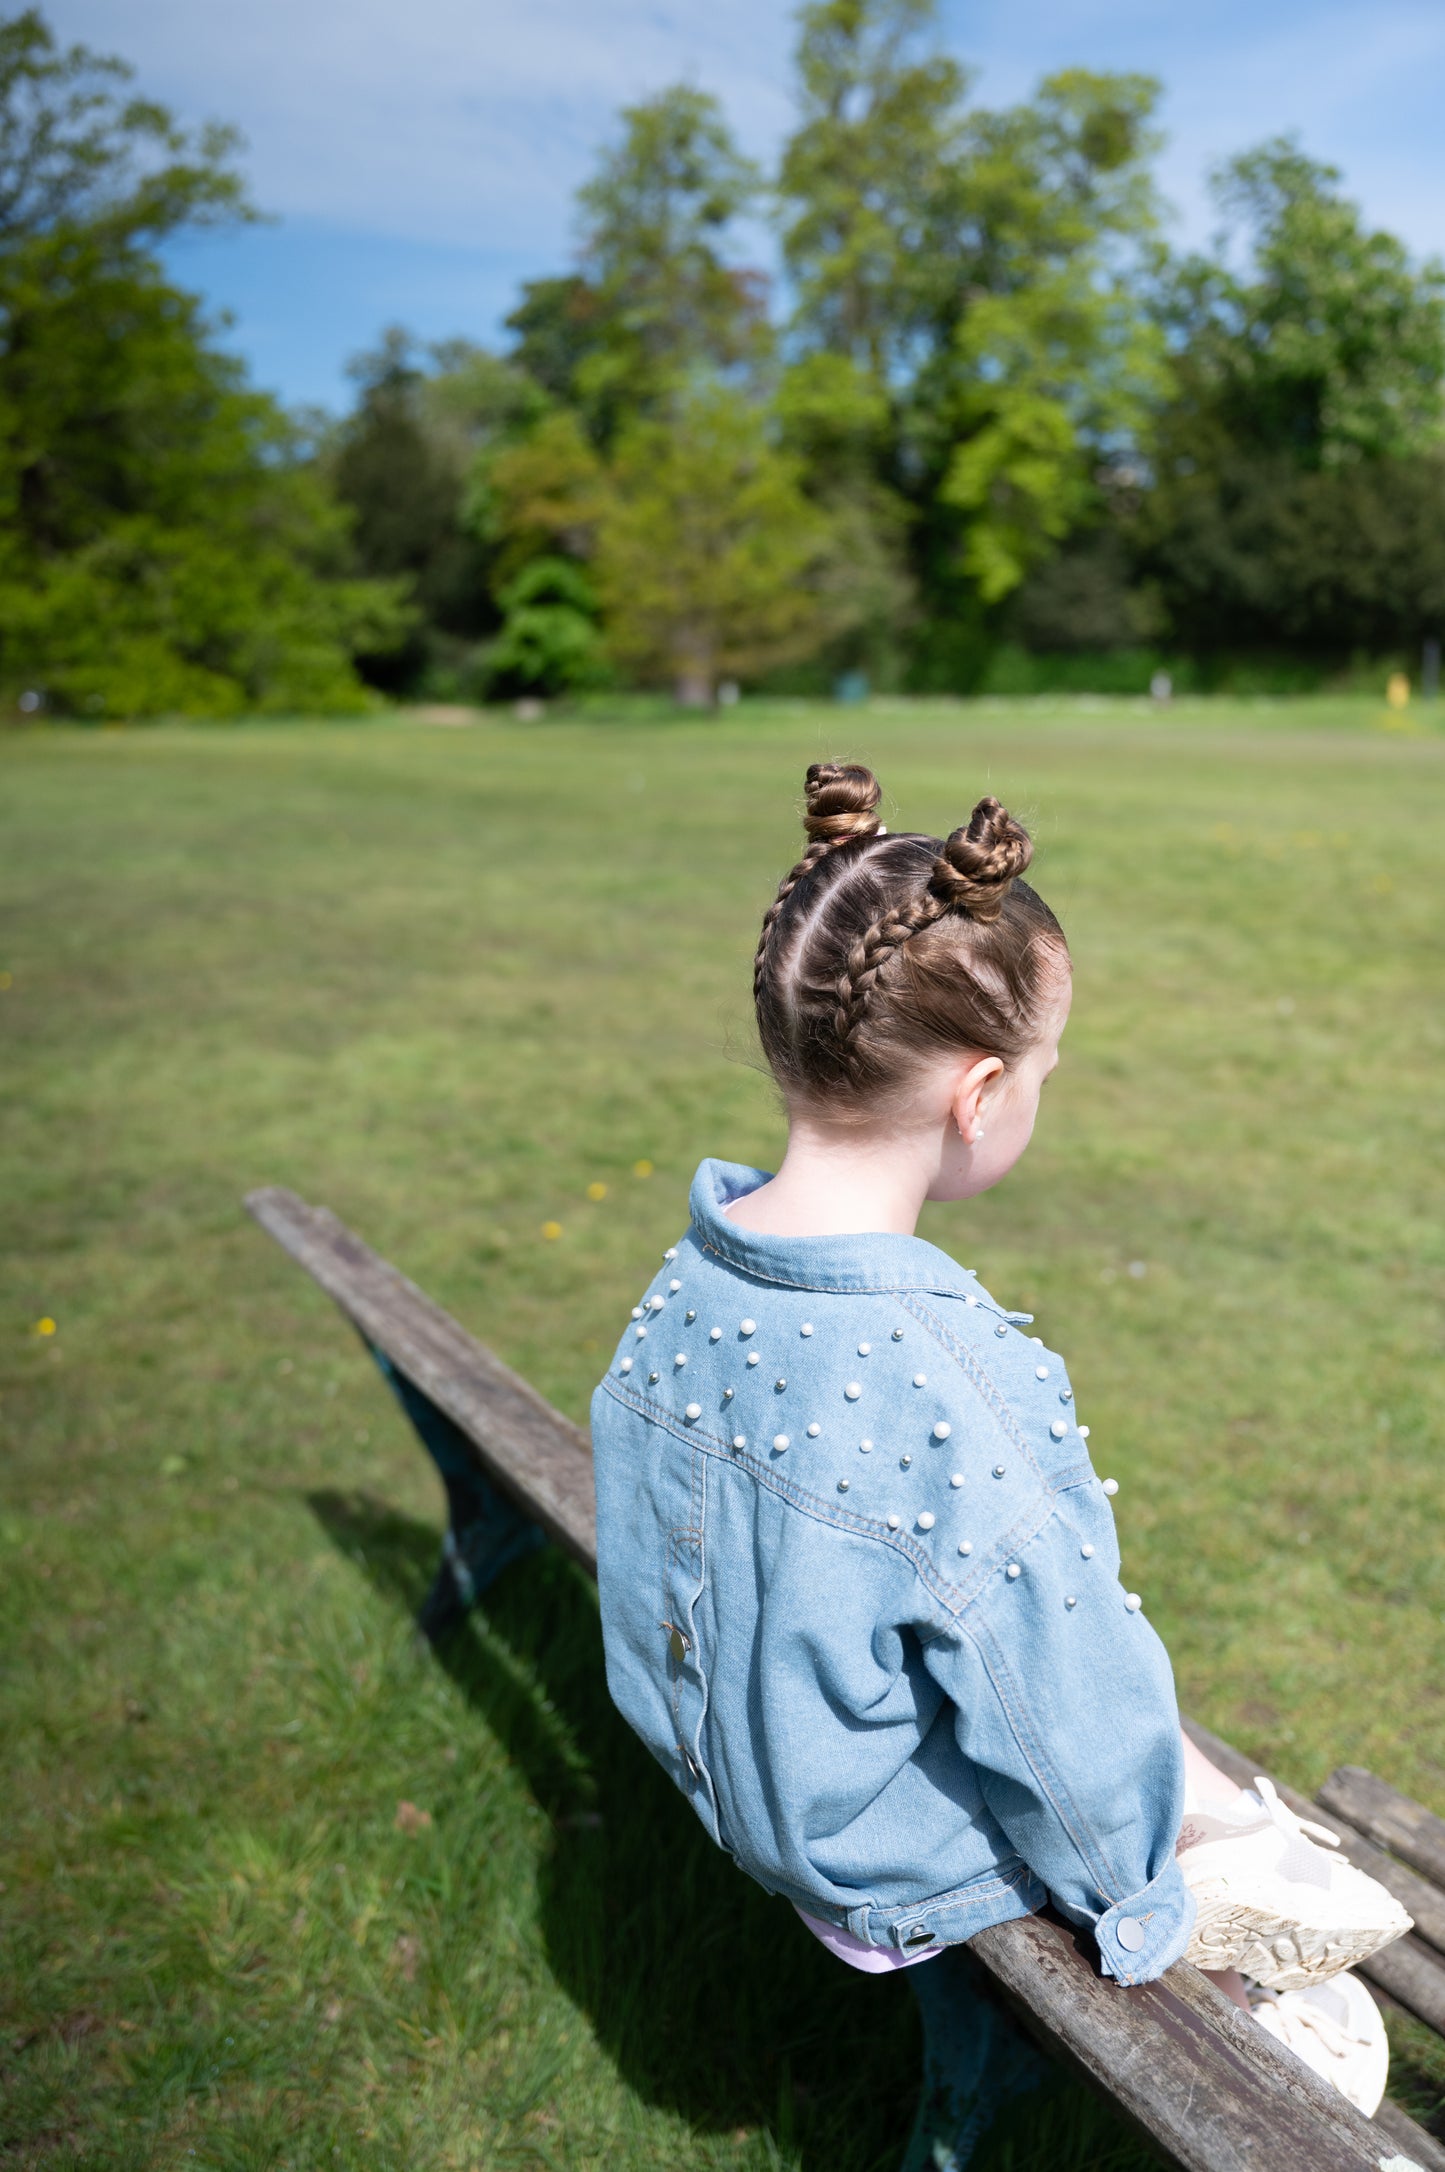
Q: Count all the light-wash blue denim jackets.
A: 1